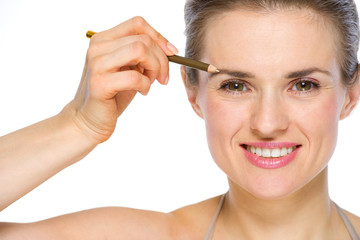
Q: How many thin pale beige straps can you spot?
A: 2